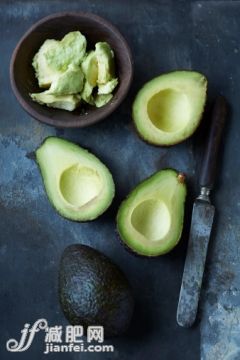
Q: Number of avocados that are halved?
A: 3